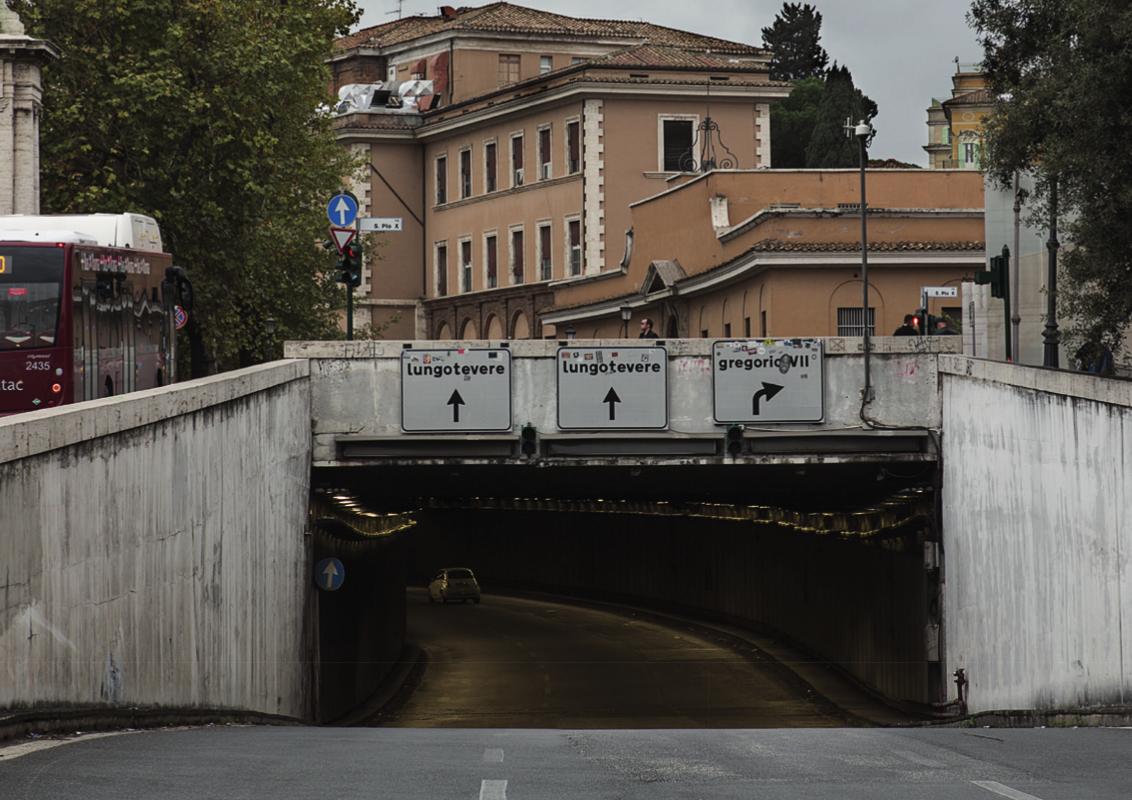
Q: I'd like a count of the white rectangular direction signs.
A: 3